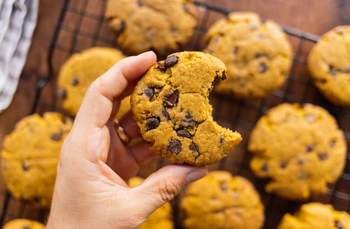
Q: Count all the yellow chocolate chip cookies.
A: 11